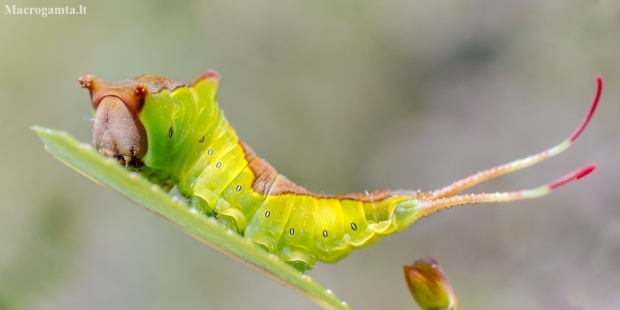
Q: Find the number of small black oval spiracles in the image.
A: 9